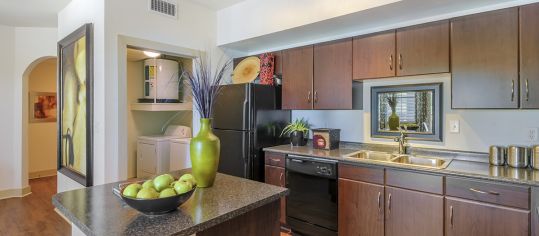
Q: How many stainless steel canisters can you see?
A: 3